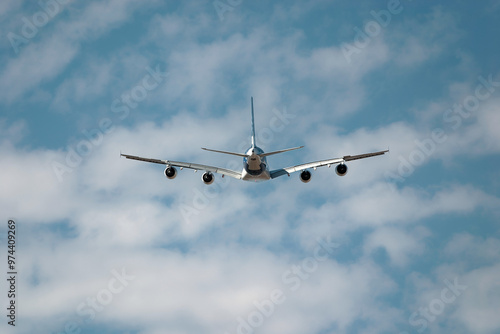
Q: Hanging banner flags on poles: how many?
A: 0